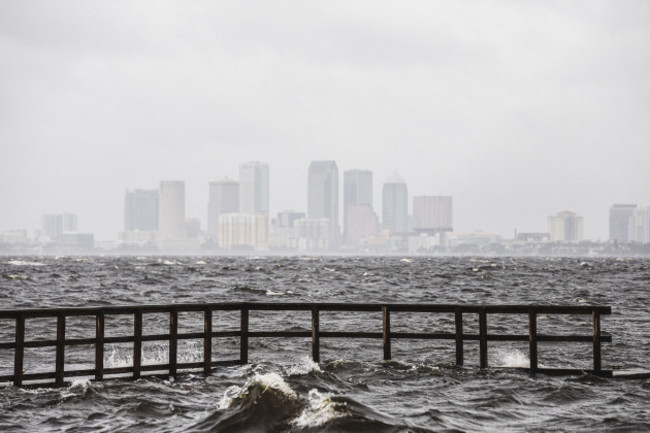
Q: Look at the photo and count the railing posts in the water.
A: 13